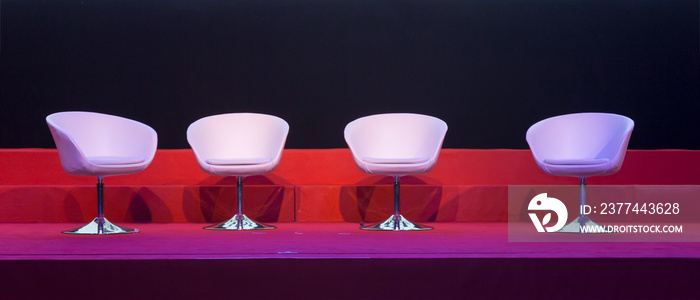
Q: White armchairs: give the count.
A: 4